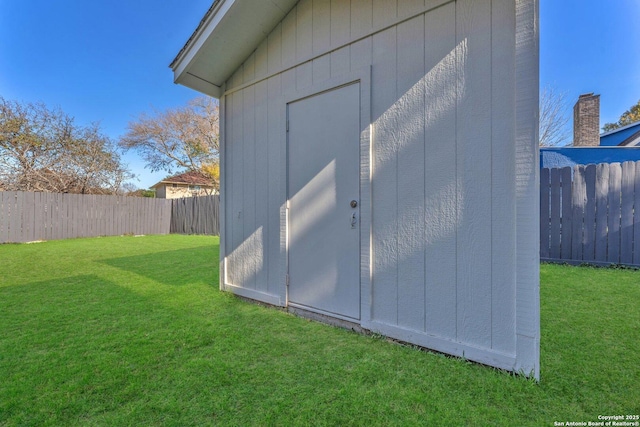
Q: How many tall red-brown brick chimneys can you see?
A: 1